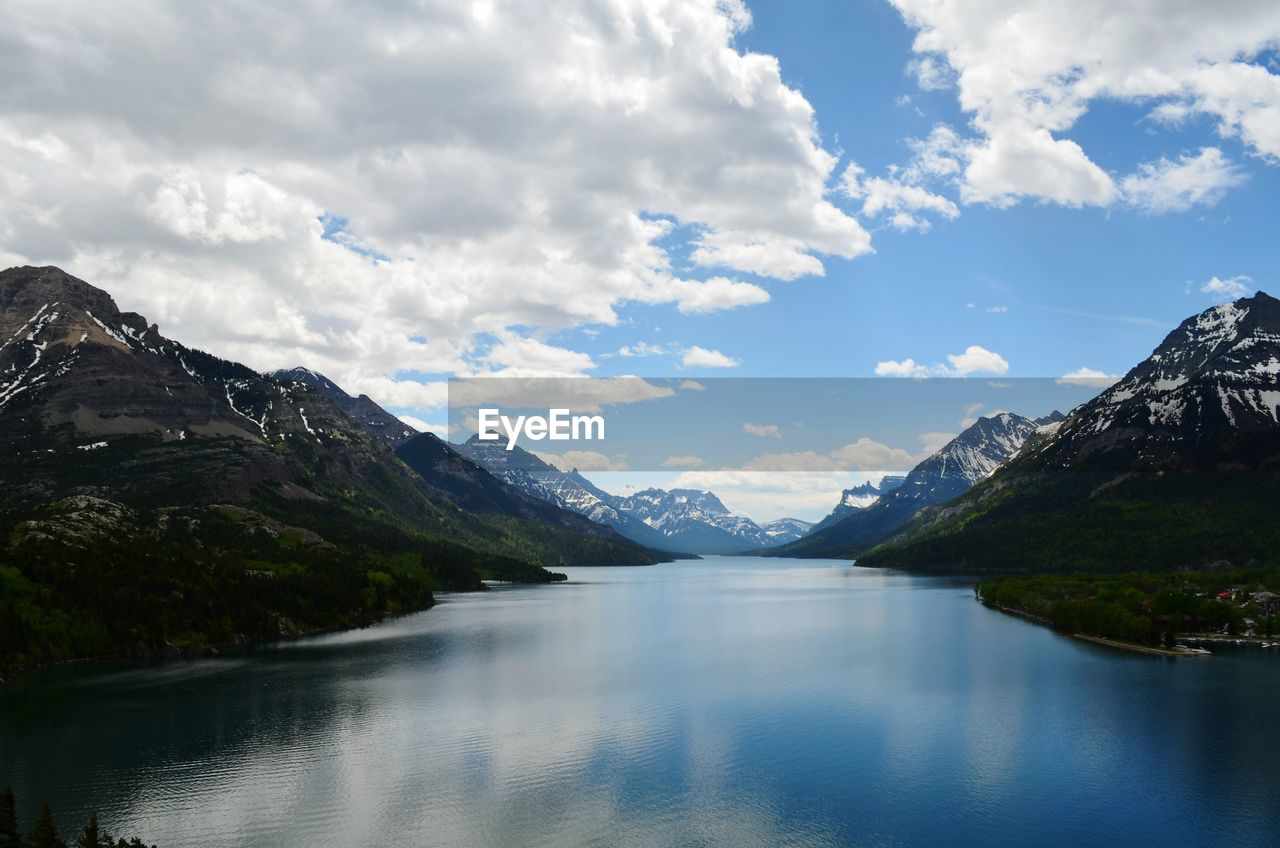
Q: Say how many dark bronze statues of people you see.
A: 0